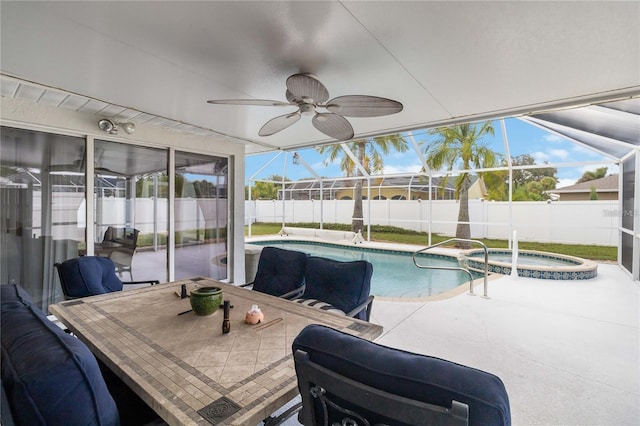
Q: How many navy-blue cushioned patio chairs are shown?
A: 5